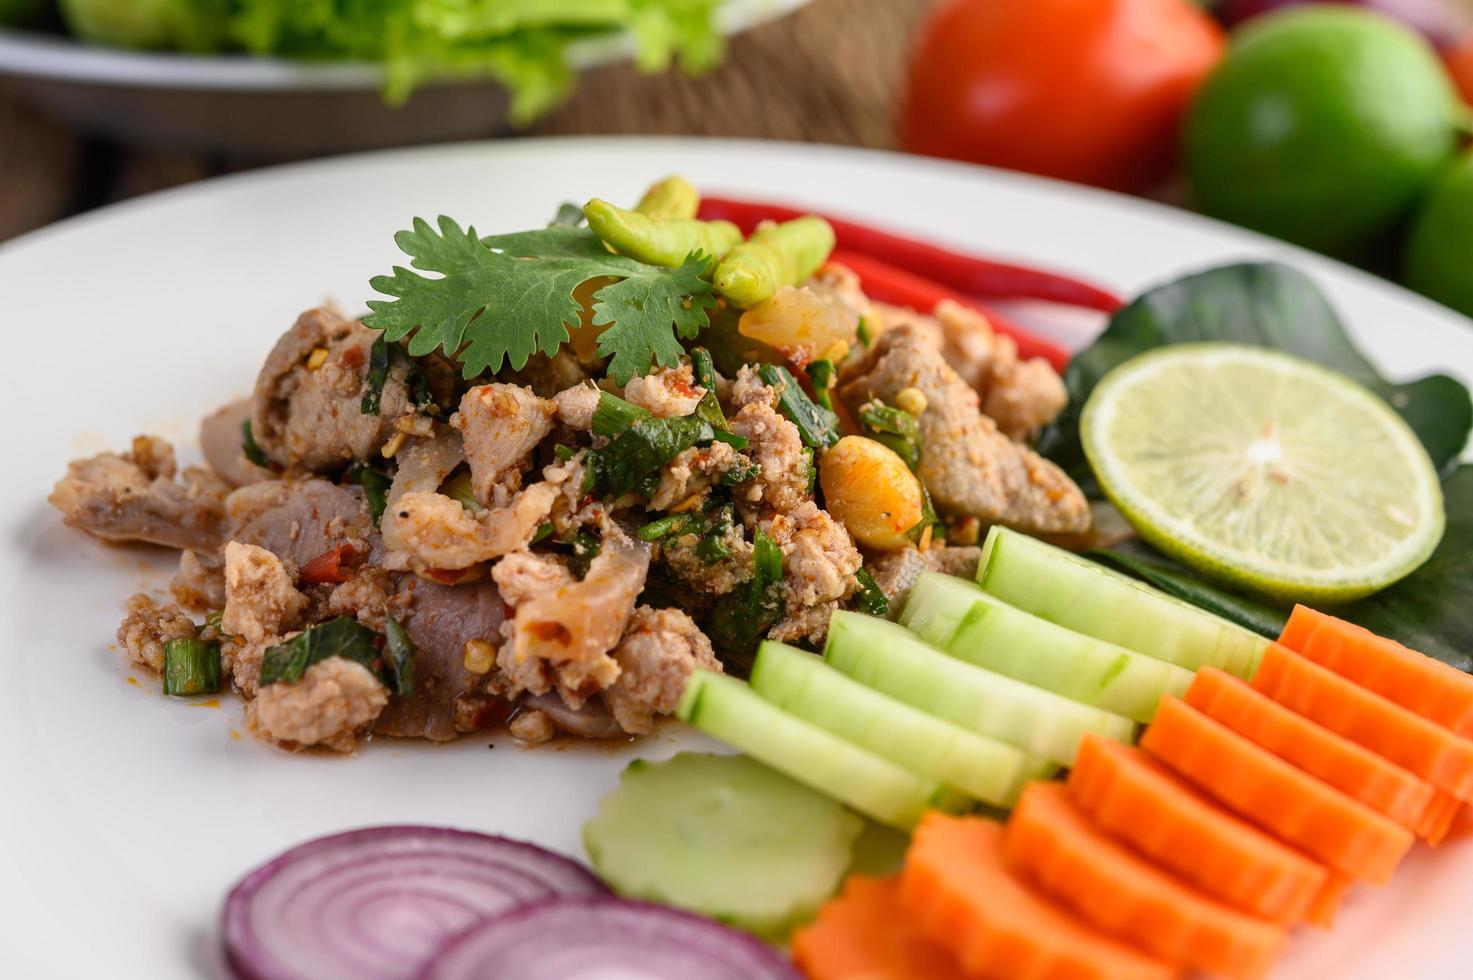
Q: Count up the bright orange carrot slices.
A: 8